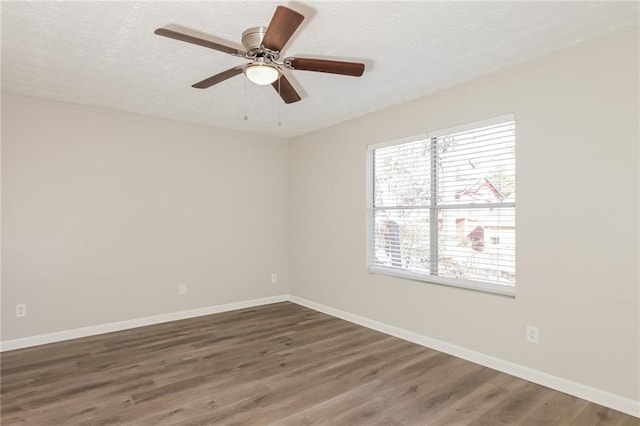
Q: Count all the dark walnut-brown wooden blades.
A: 5